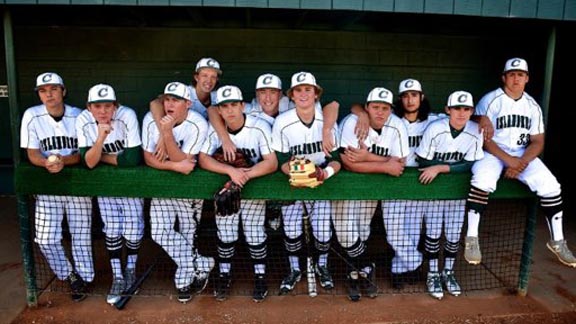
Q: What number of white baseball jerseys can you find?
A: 11